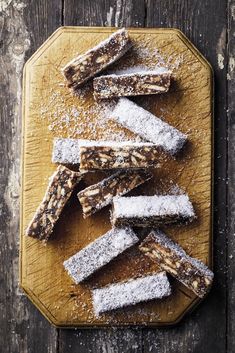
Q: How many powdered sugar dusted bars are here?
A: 11